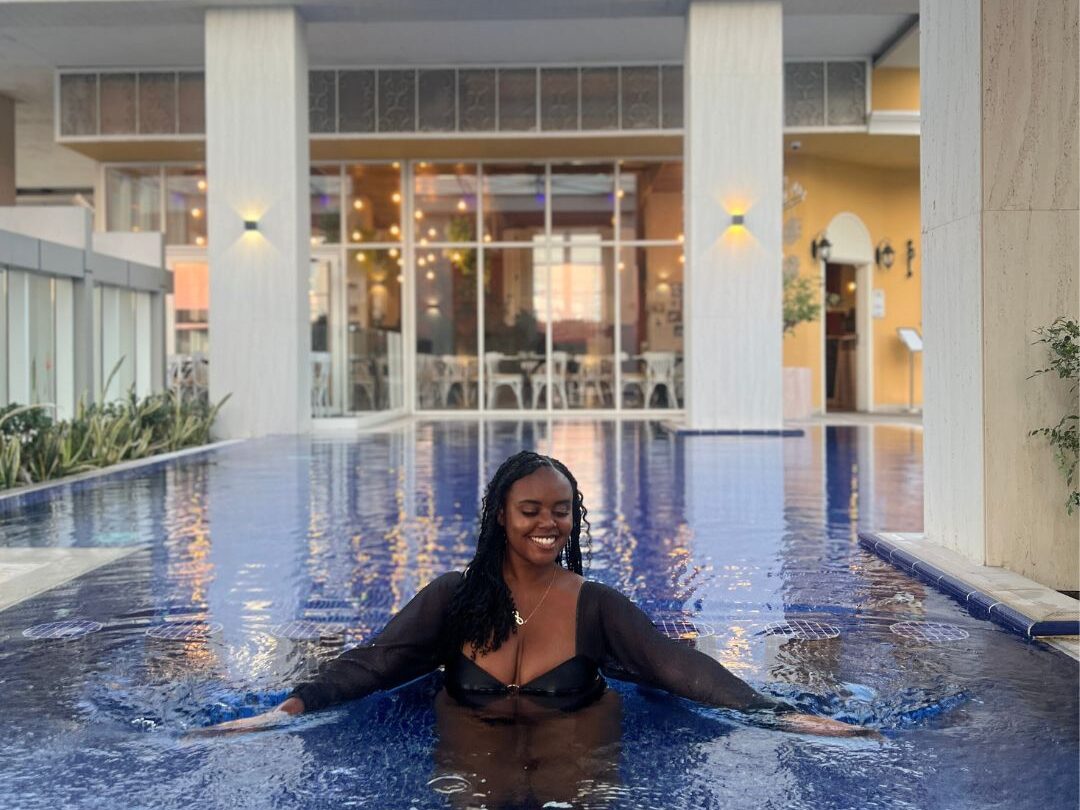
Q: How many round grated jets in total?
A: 6